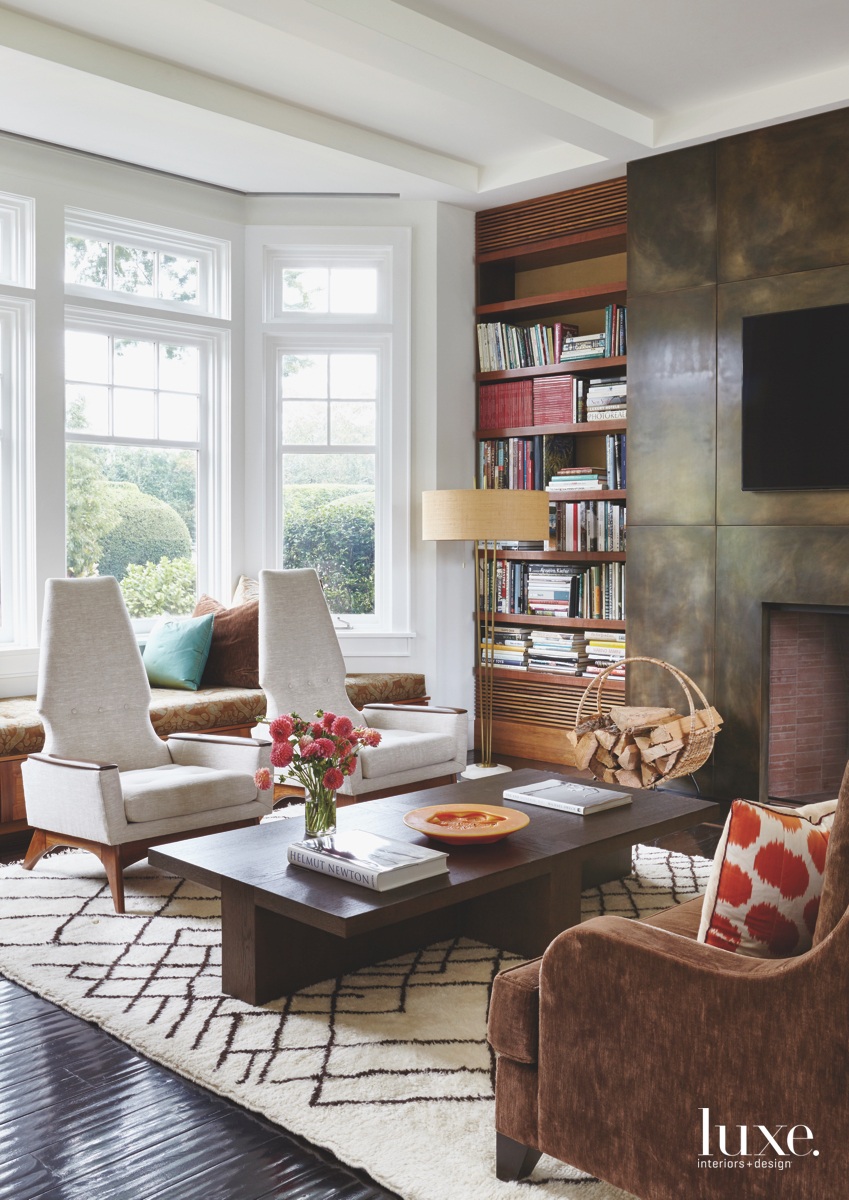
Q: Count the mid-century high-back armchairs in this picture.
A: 2